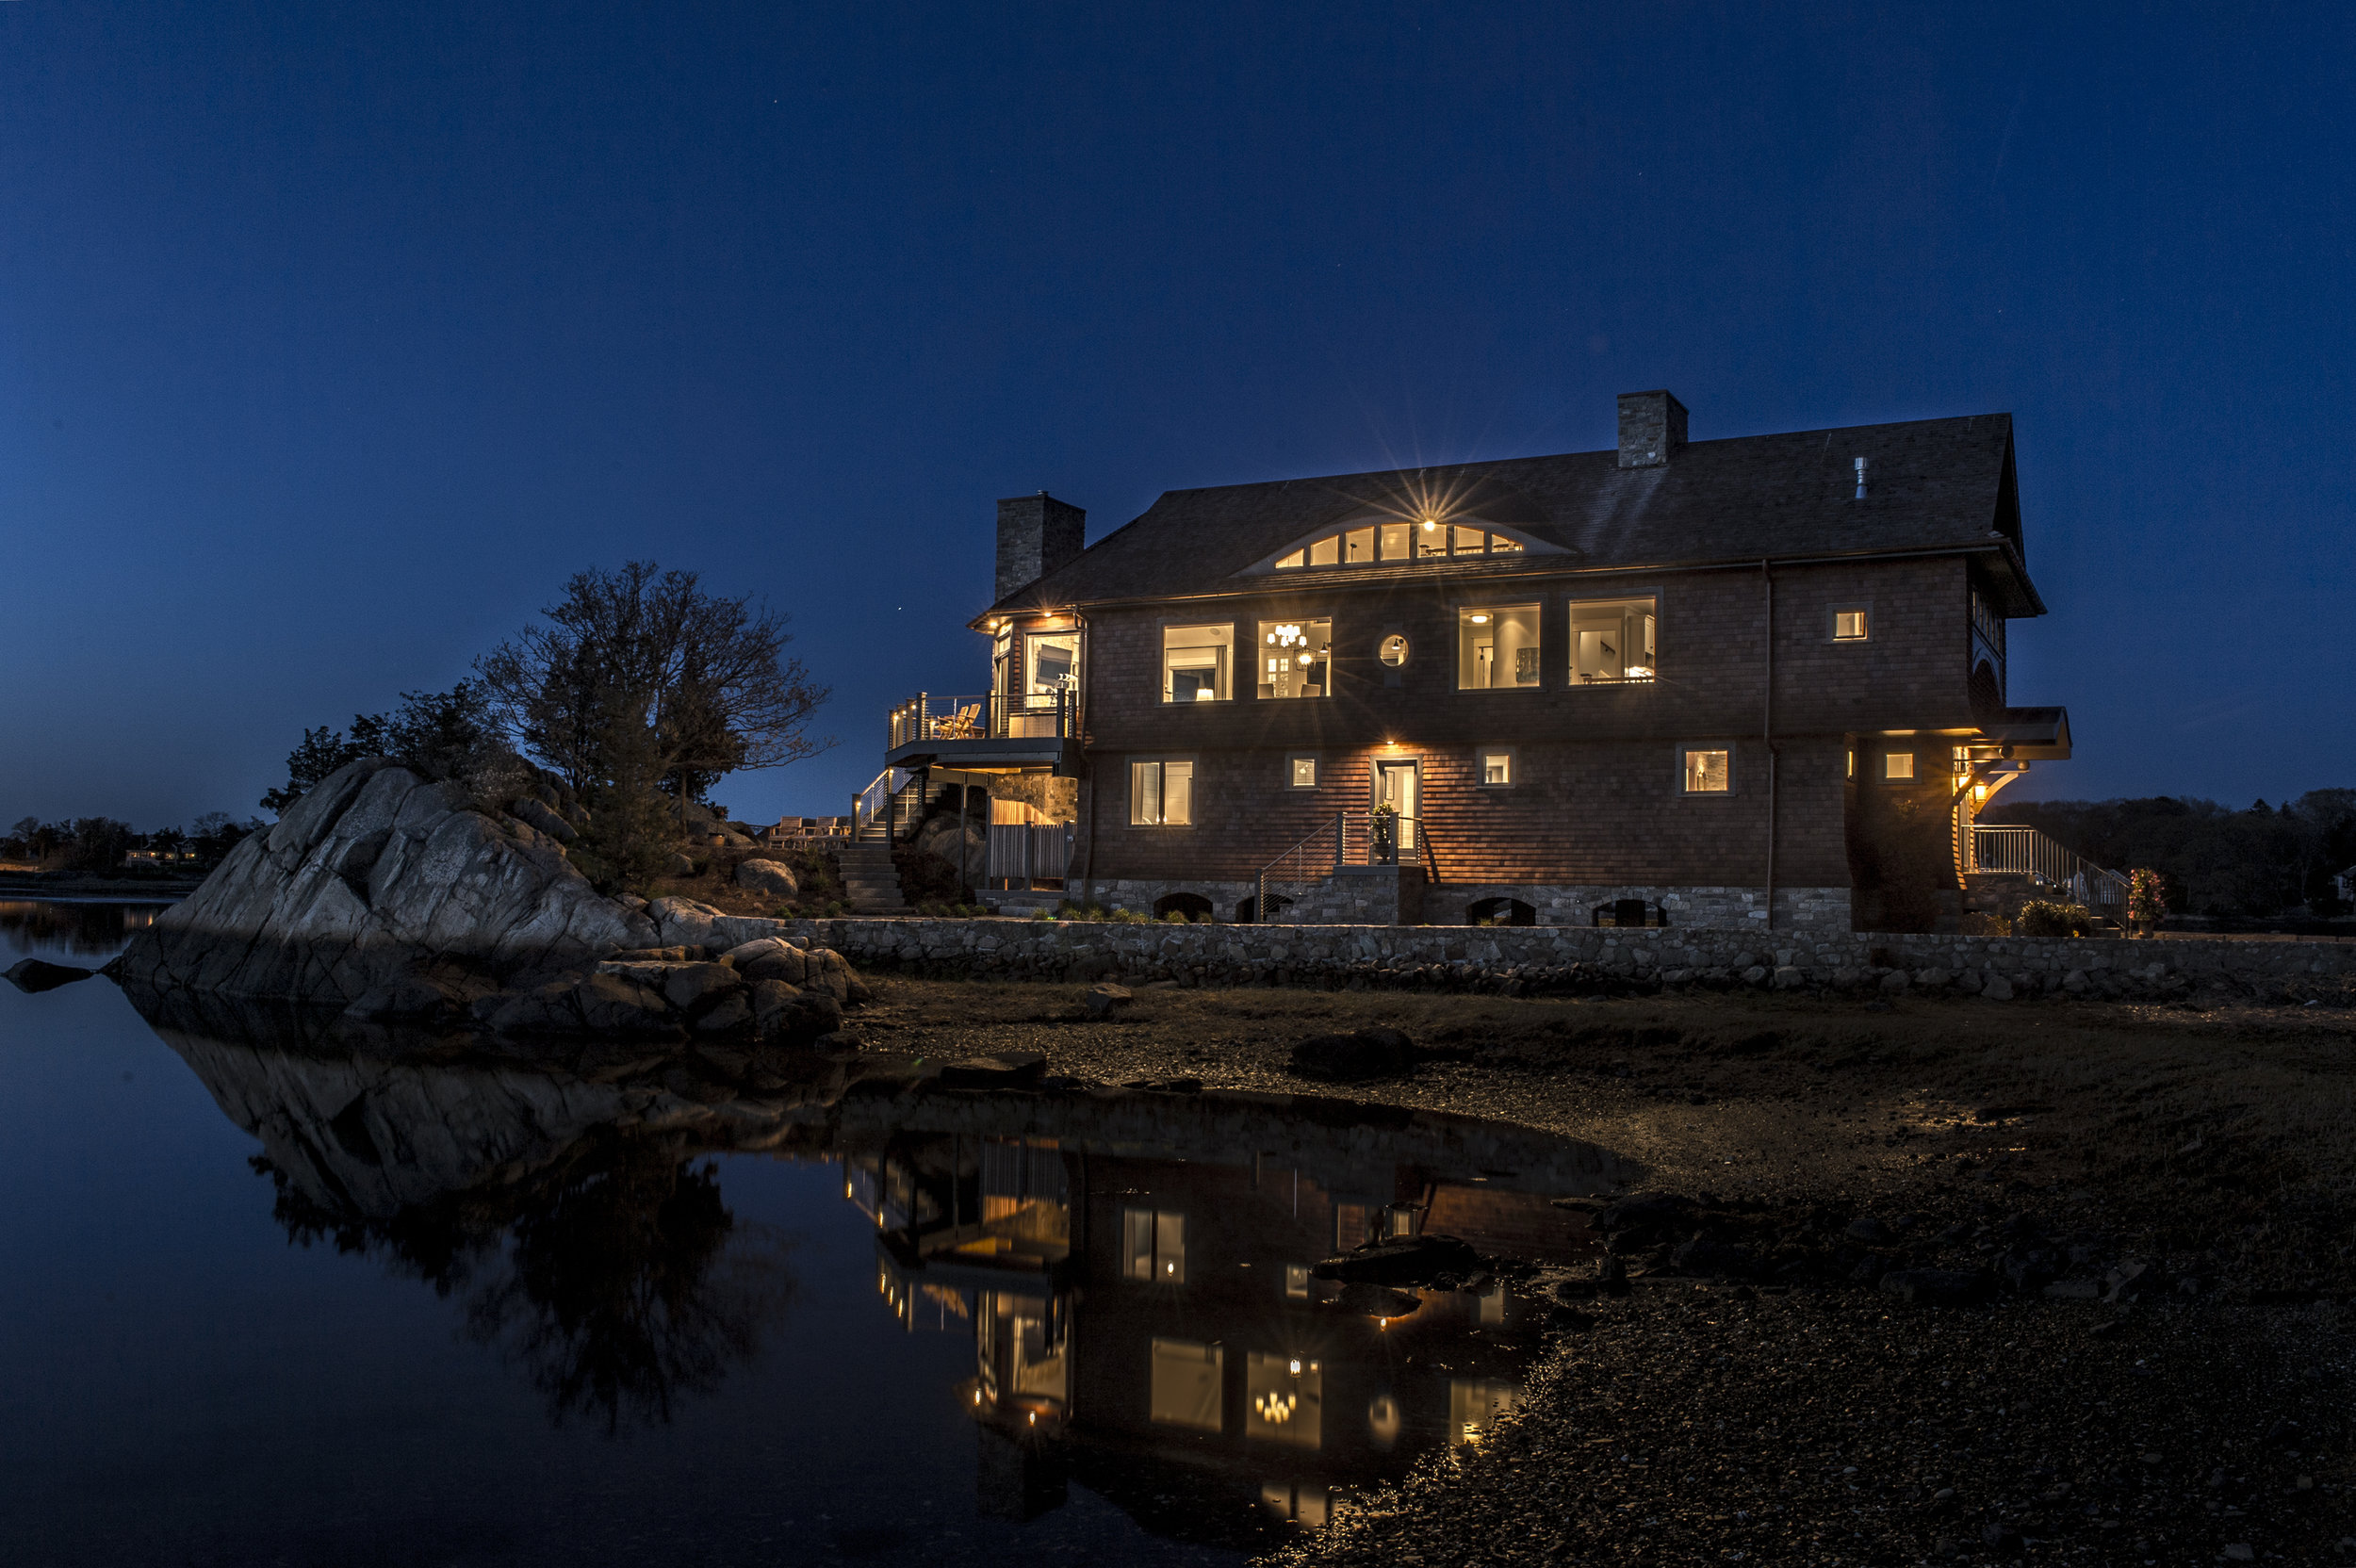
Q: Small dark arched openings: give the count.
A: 4